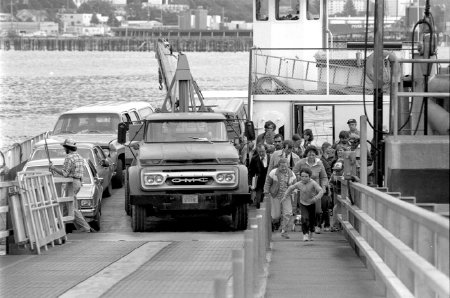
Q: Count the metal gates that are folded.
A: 2